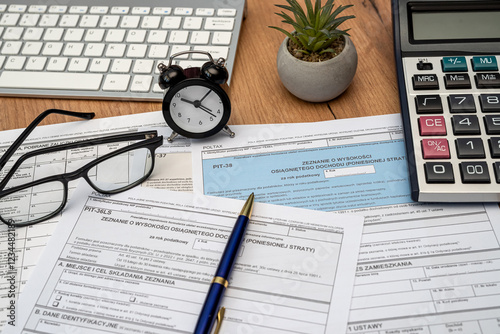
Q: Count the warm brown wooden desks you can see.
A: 1